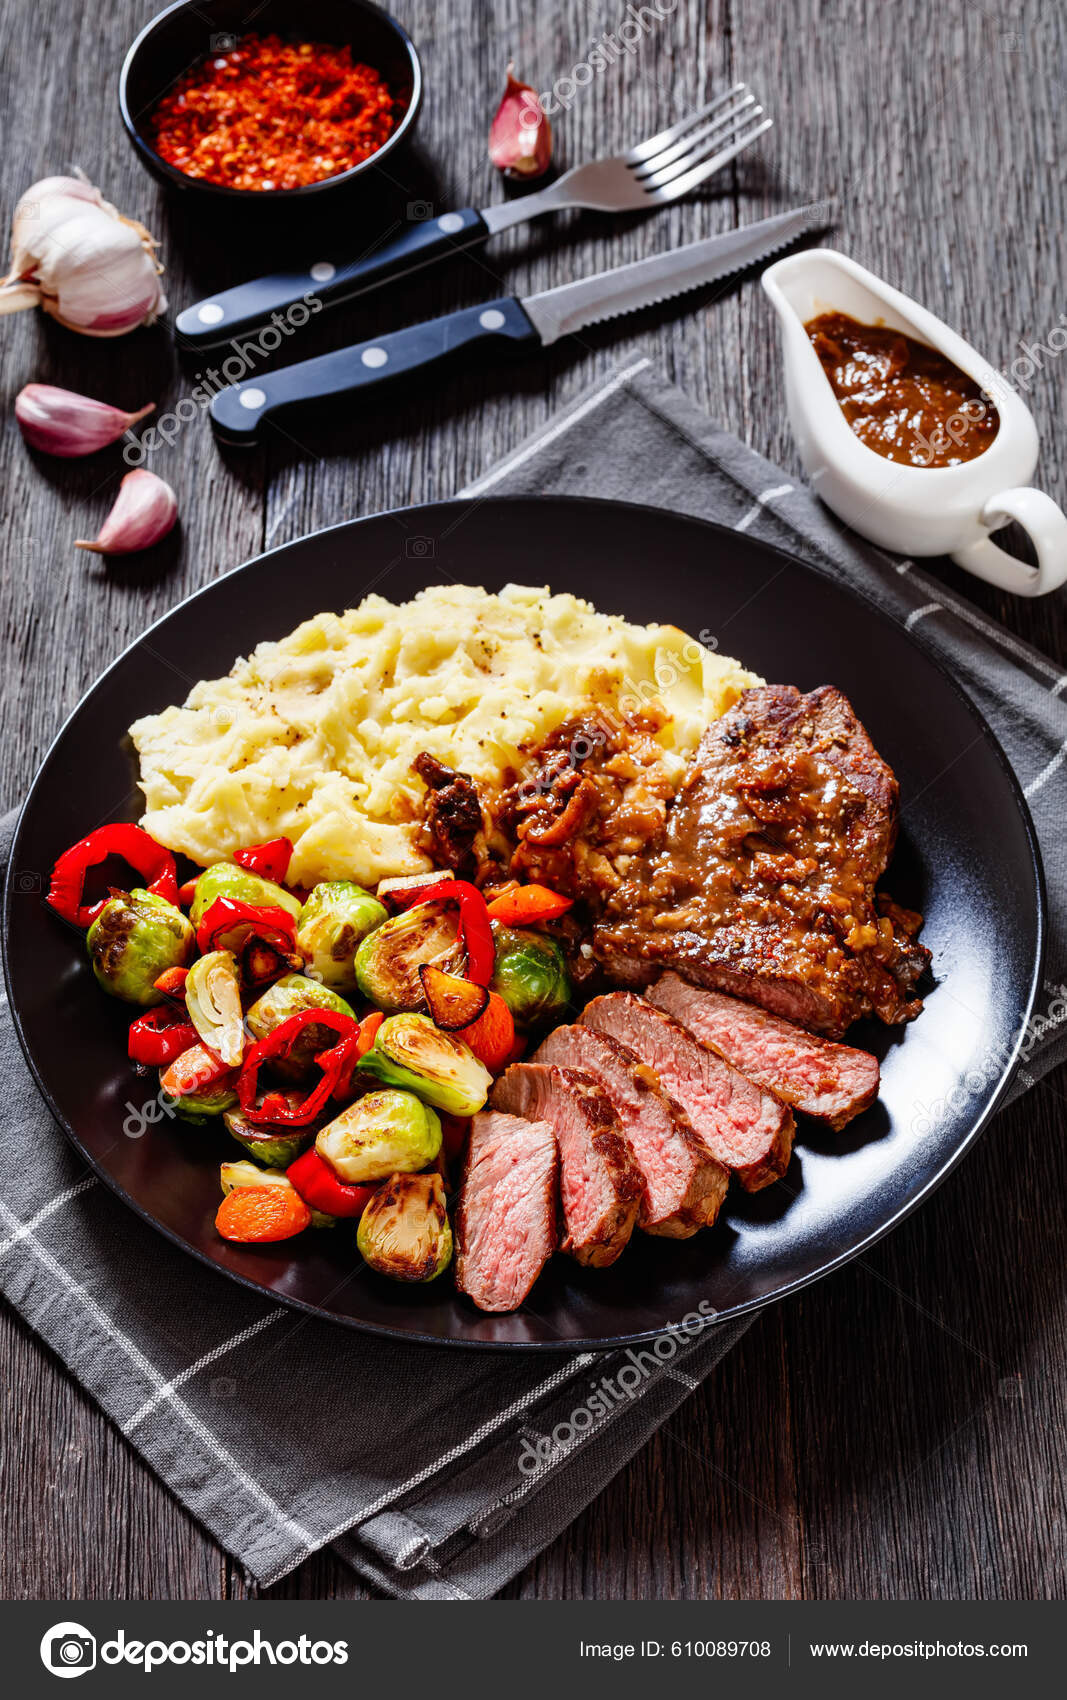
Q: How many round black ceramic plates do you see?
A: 1